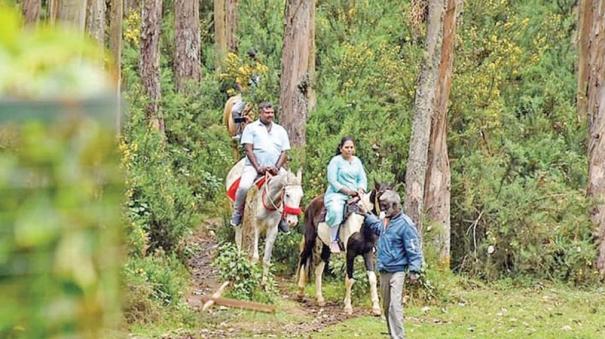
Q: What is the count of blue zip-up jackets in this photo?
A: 1